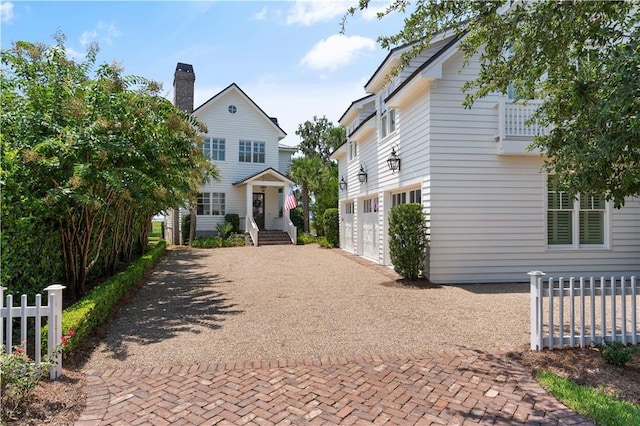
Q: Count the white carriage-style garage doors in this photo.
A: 3